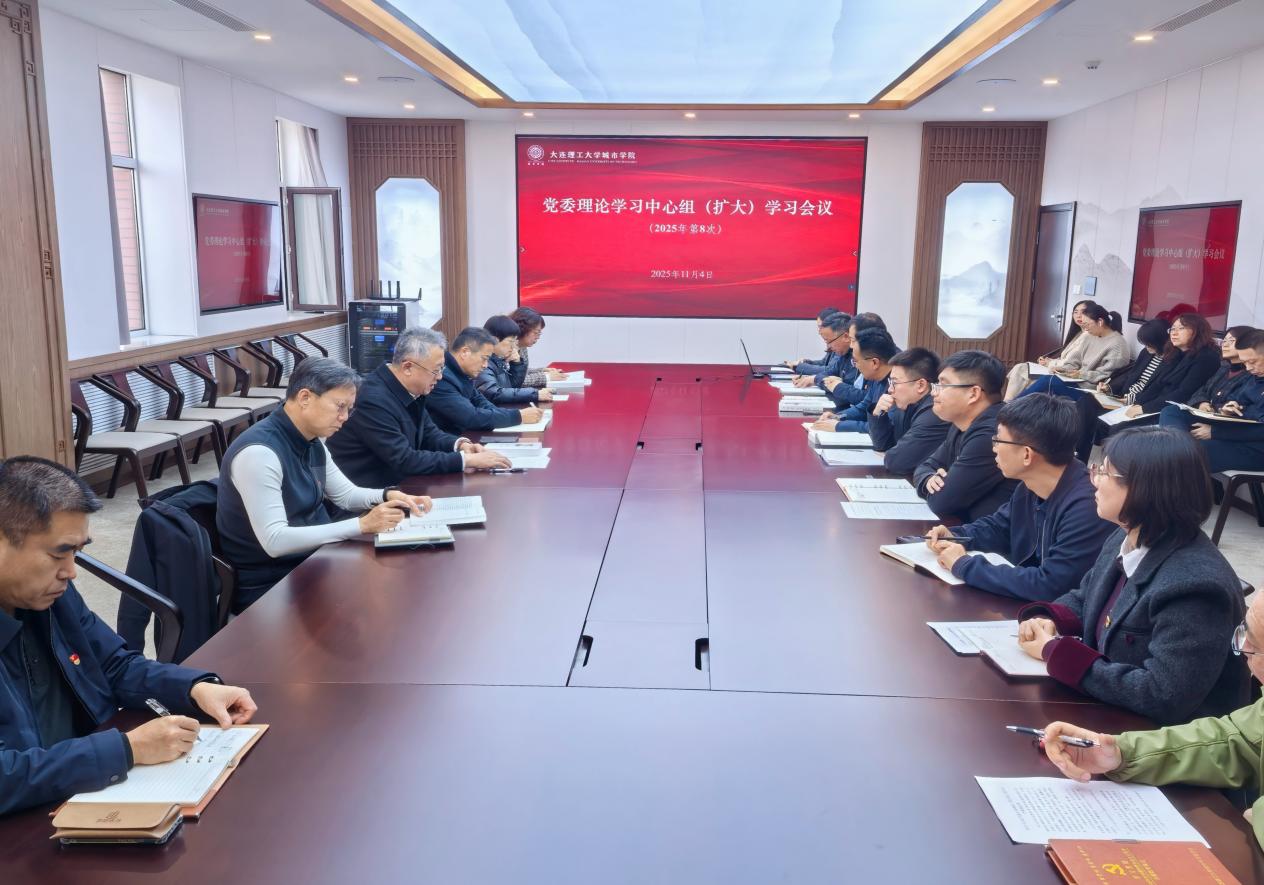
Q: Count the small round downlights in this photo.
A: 9